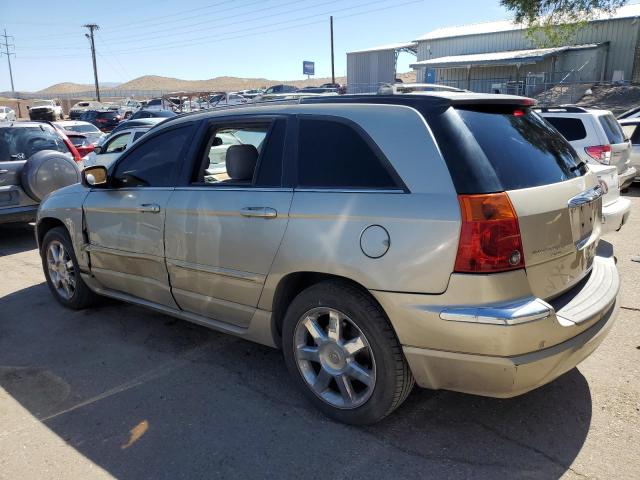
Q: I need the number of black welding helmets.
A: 0